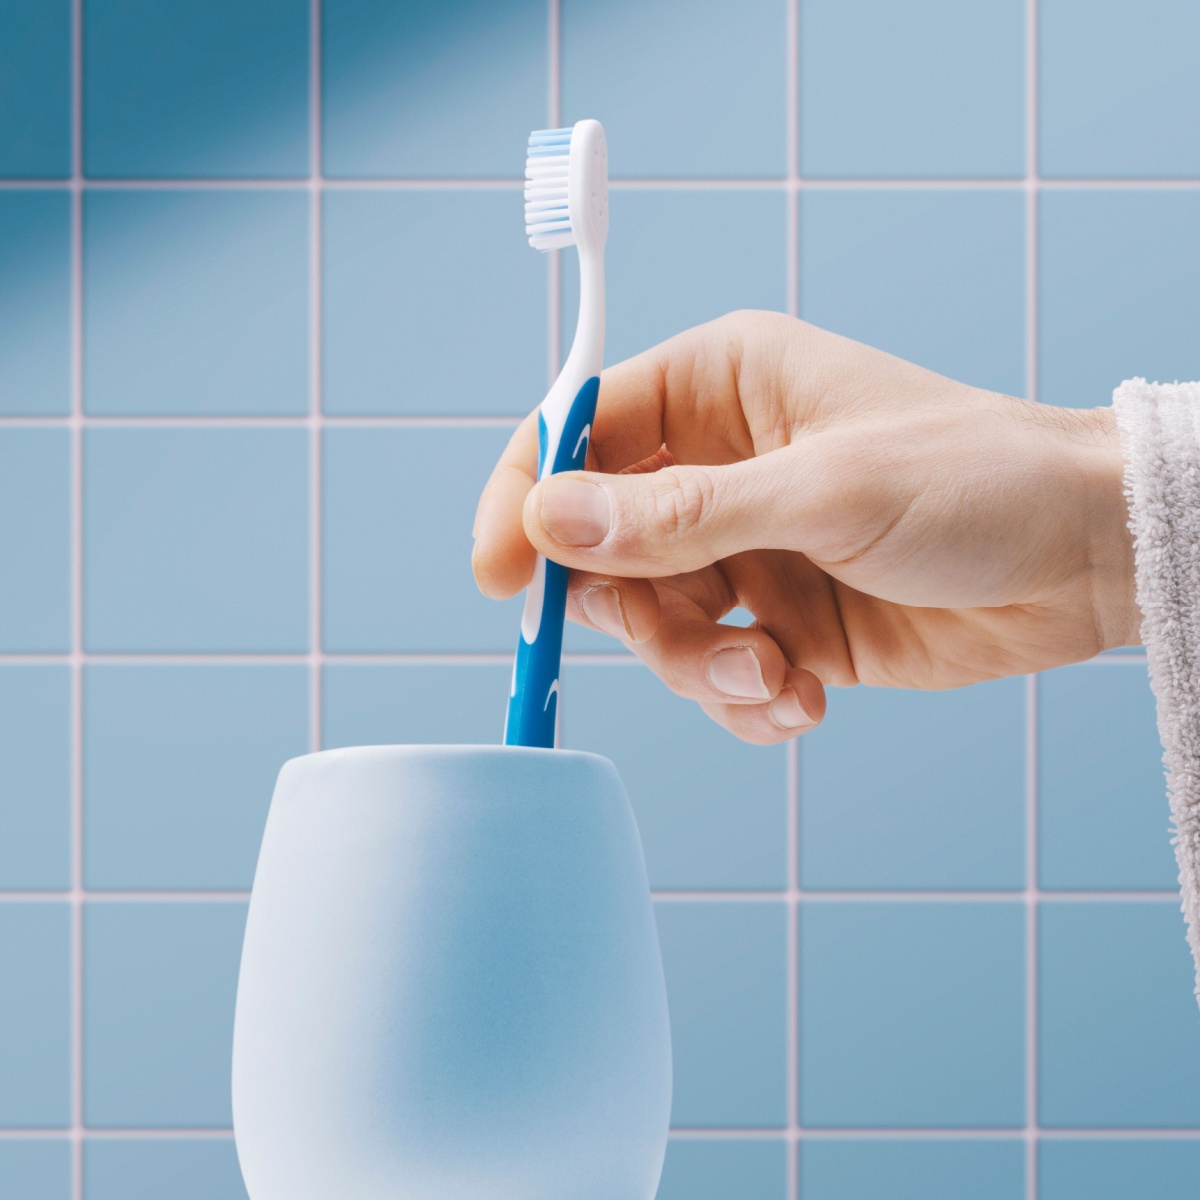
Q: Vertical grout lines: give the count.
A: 5